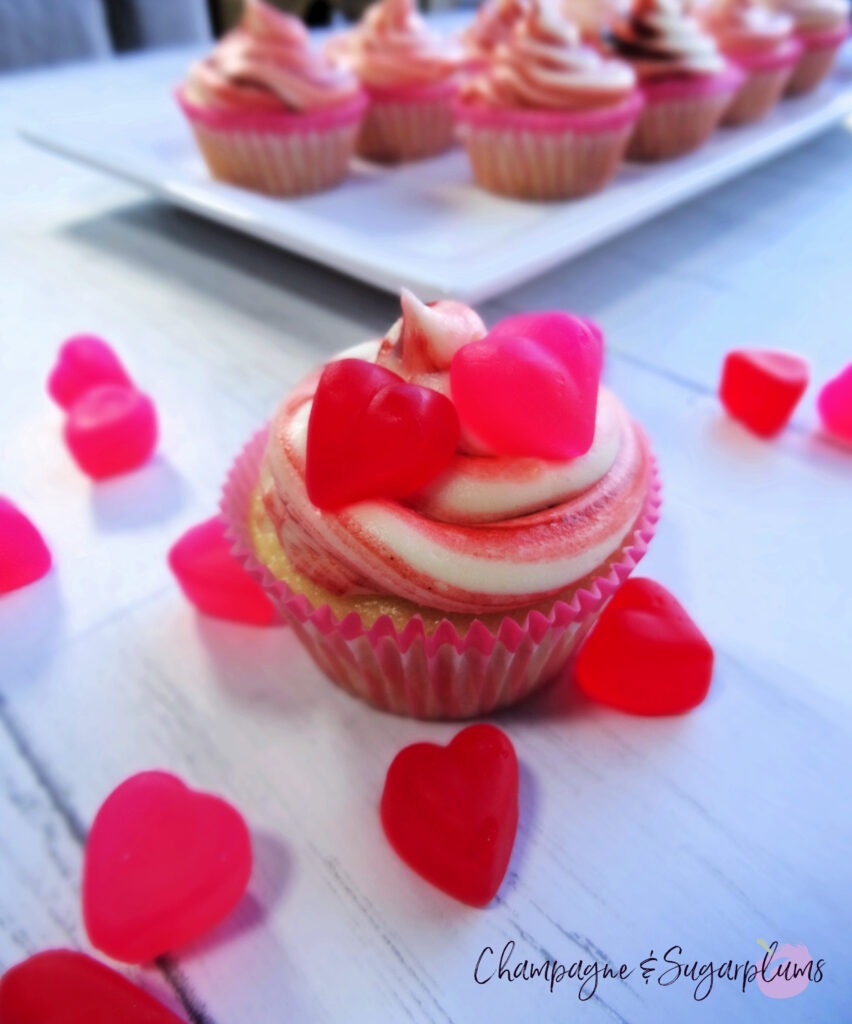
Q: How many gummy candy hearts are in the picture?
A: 12